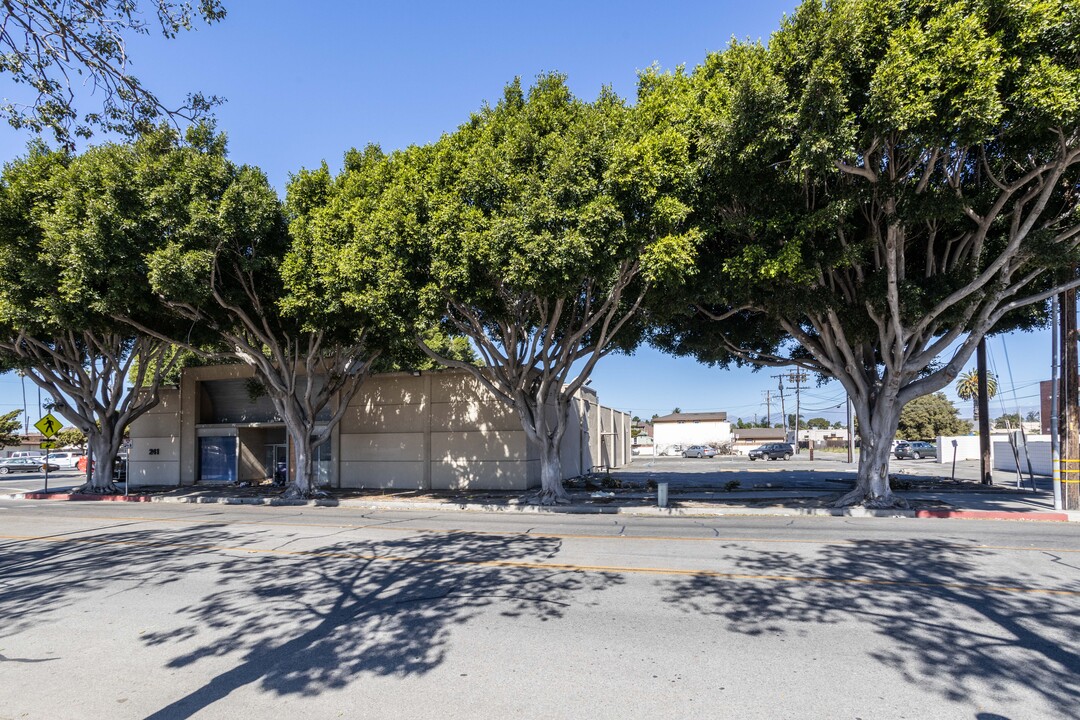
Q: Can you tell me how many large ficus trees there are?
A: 4